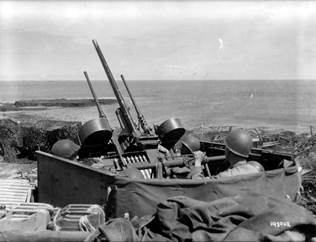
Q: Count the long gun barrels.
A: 3